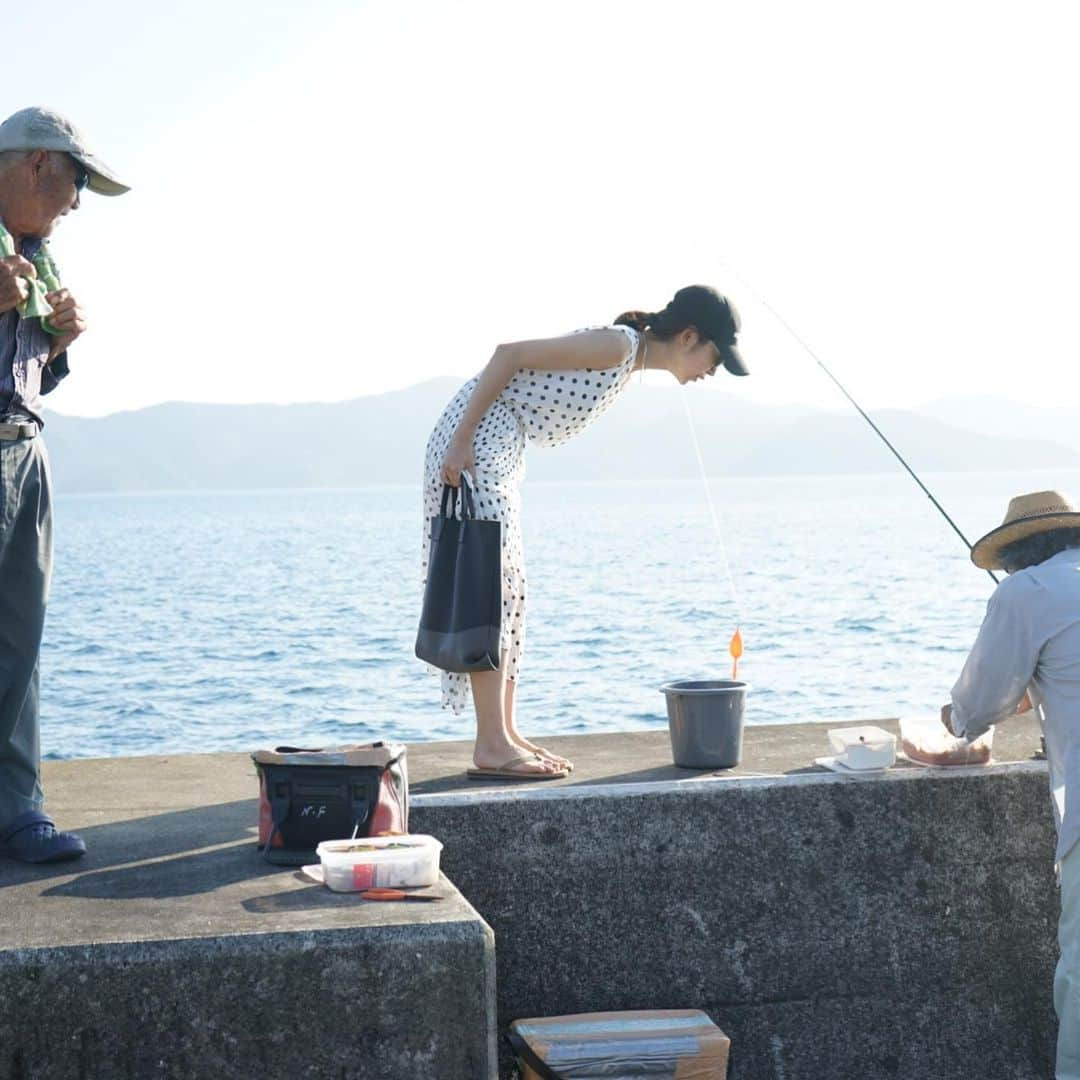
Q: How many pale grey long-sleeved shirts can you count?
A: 1